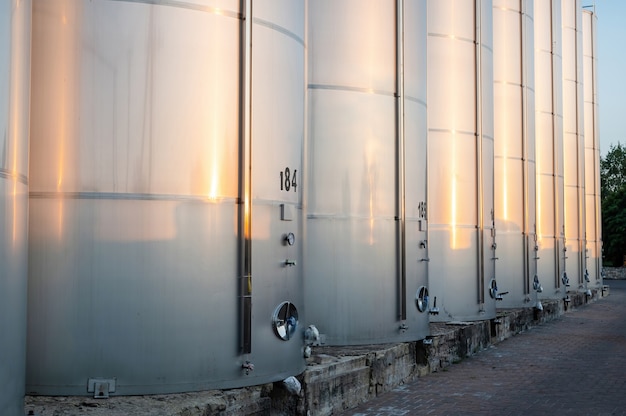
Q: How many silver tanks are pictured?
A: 8